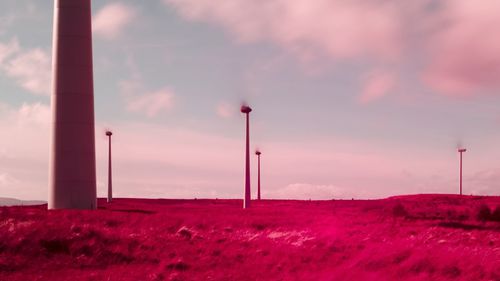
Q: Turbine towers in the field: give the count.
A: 5